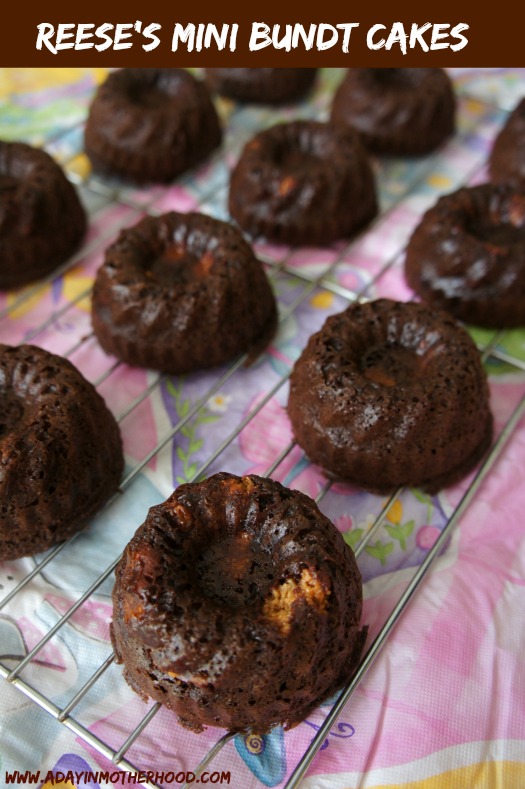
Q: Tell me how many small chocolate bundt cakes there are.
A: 11